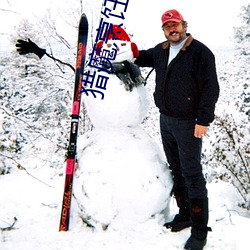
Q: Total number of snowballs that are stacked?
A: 3